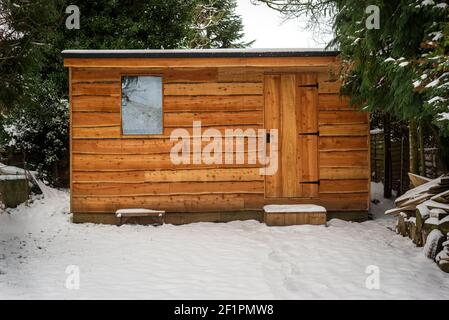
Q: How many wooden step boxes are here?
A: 2